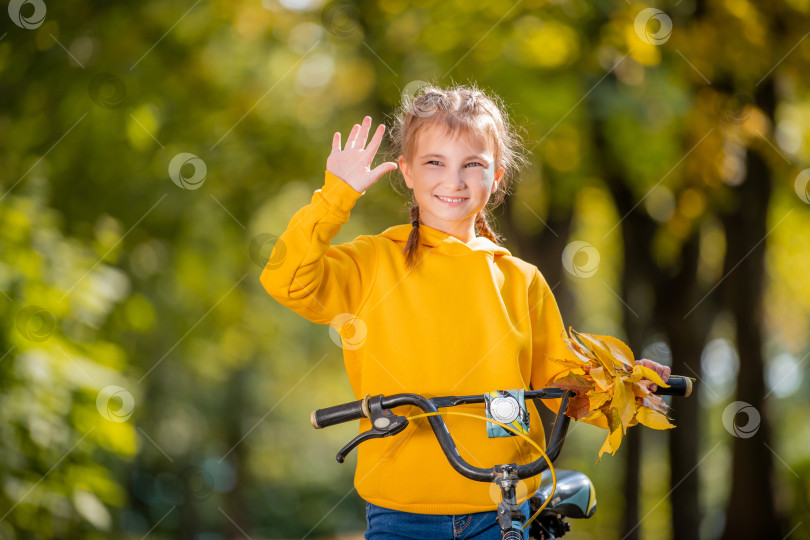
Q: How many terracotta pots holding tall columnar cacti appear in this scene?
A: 0